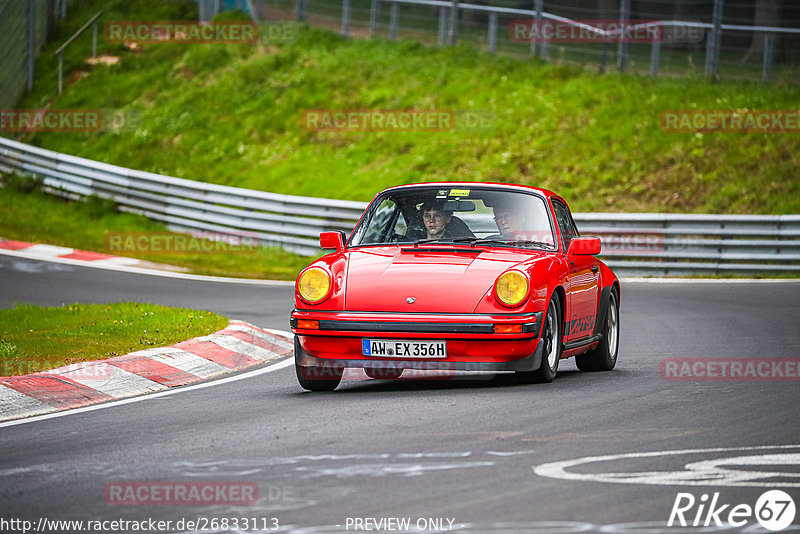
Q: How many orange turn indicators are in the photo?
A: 2